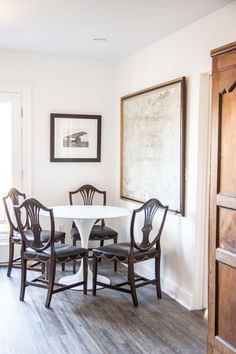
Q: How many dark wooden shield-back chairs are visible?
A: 4